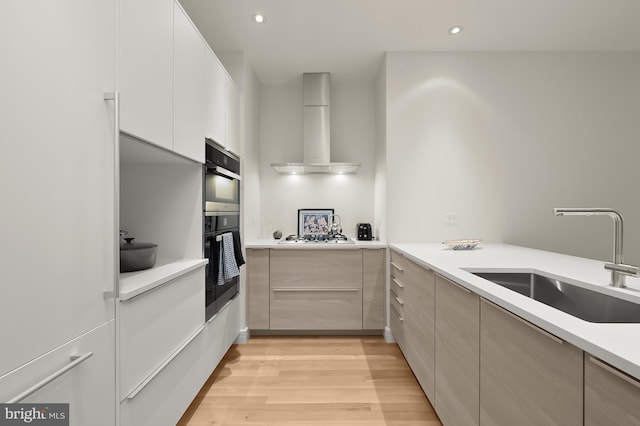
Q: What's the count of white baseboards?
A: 2